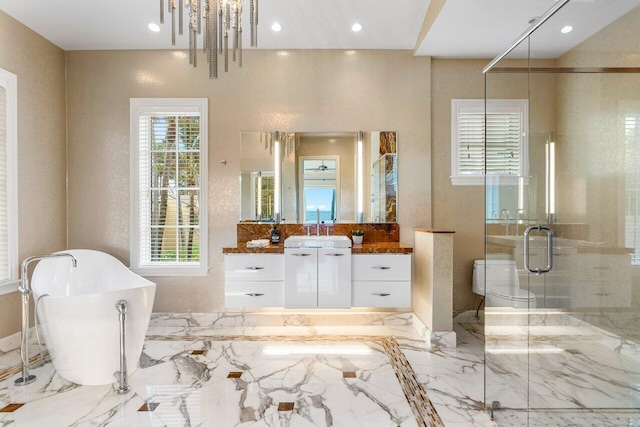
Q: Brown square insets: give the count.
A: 6